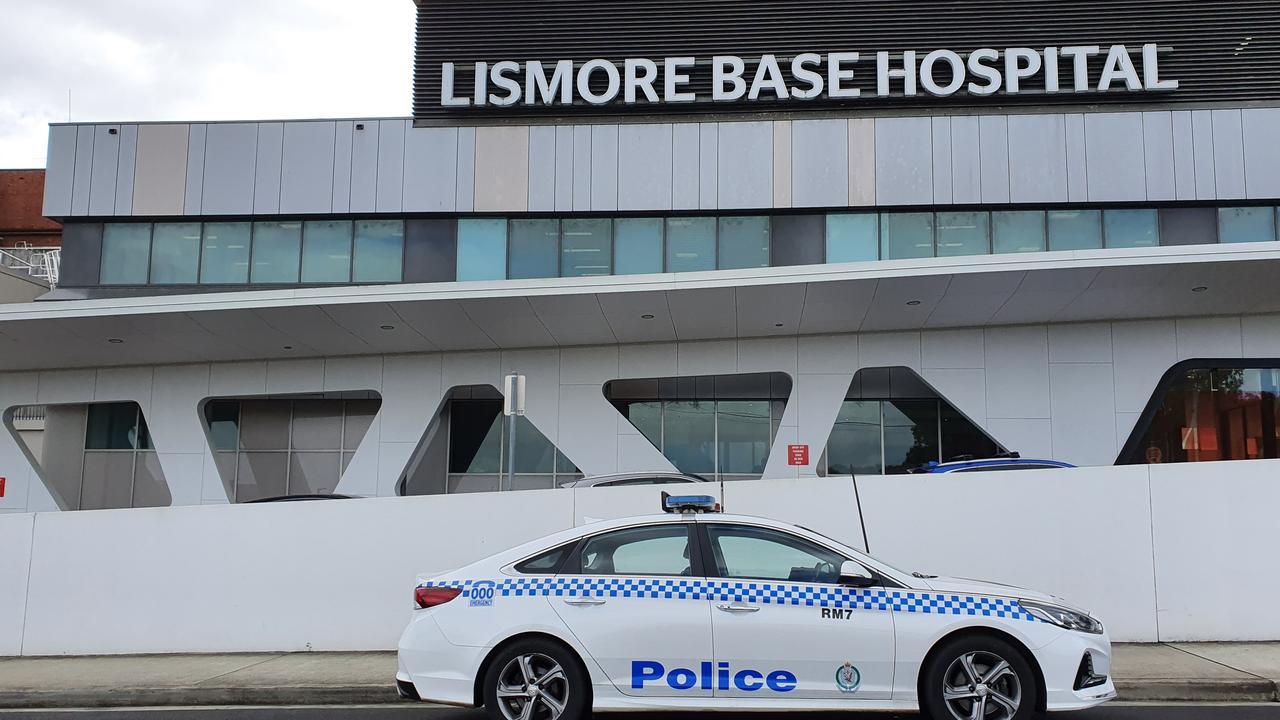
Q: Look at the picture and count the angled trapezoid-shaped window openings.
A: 6